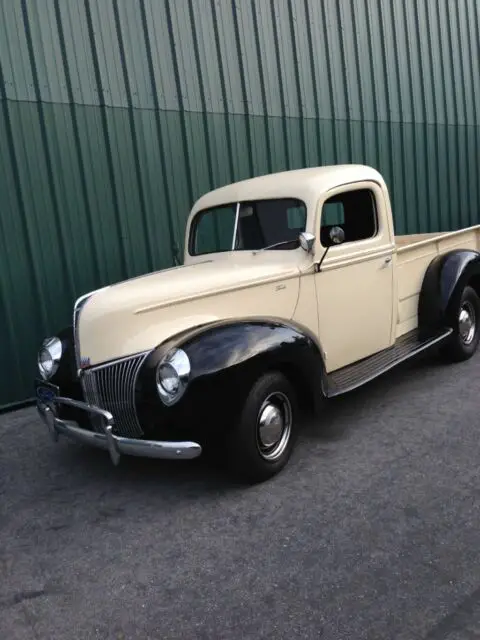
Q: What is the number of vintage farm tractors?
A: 0